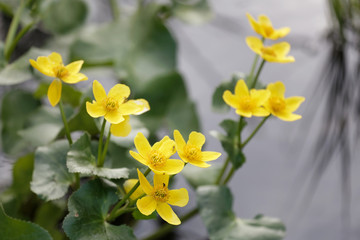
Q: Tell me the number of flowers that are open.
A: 9